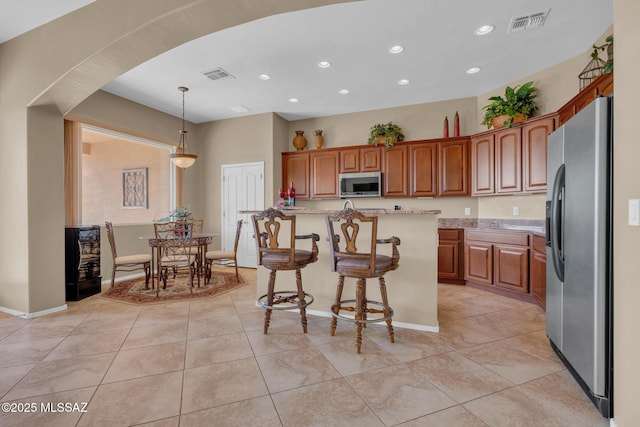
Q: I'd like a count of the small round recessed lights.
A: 8